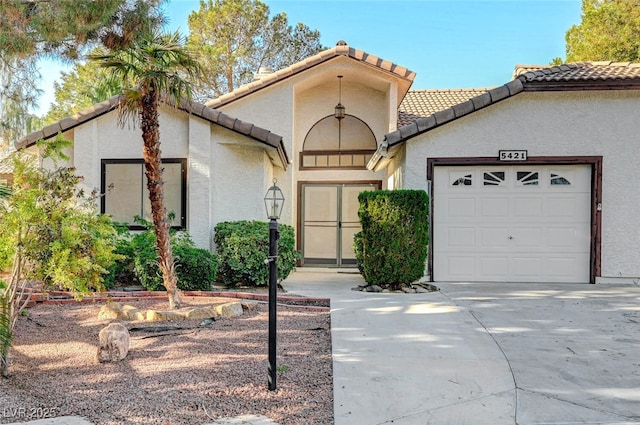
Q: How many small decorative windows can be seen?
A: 4